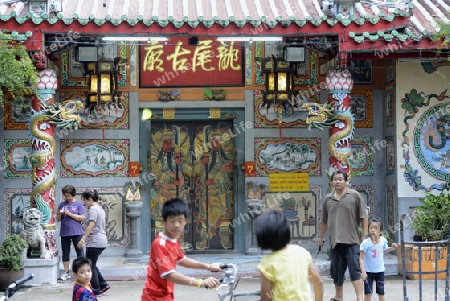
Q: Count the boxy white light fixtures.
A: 2